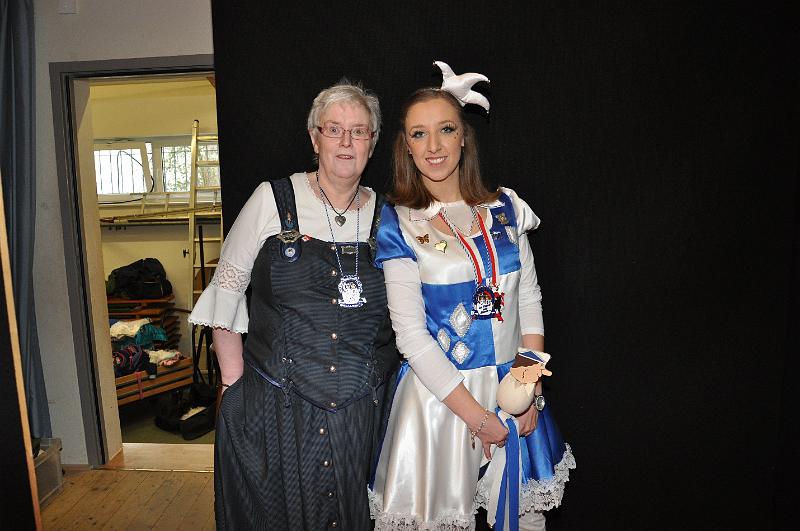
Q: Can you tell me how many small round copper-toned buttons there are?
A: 10